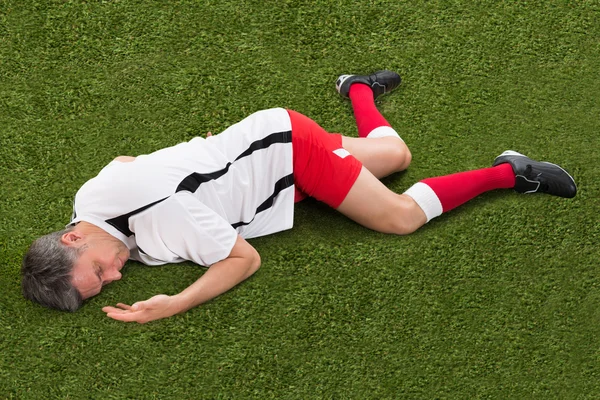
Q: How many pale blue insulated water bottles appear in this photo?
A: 0